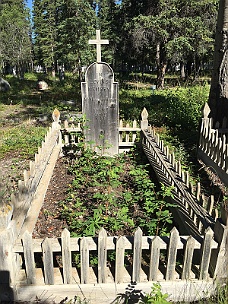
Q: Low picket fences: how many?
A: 2